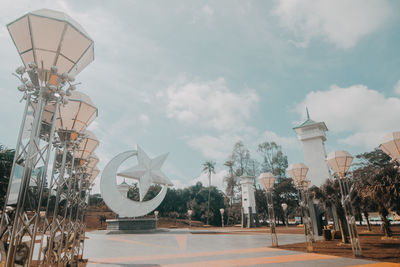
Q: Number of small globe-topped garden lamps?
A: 4